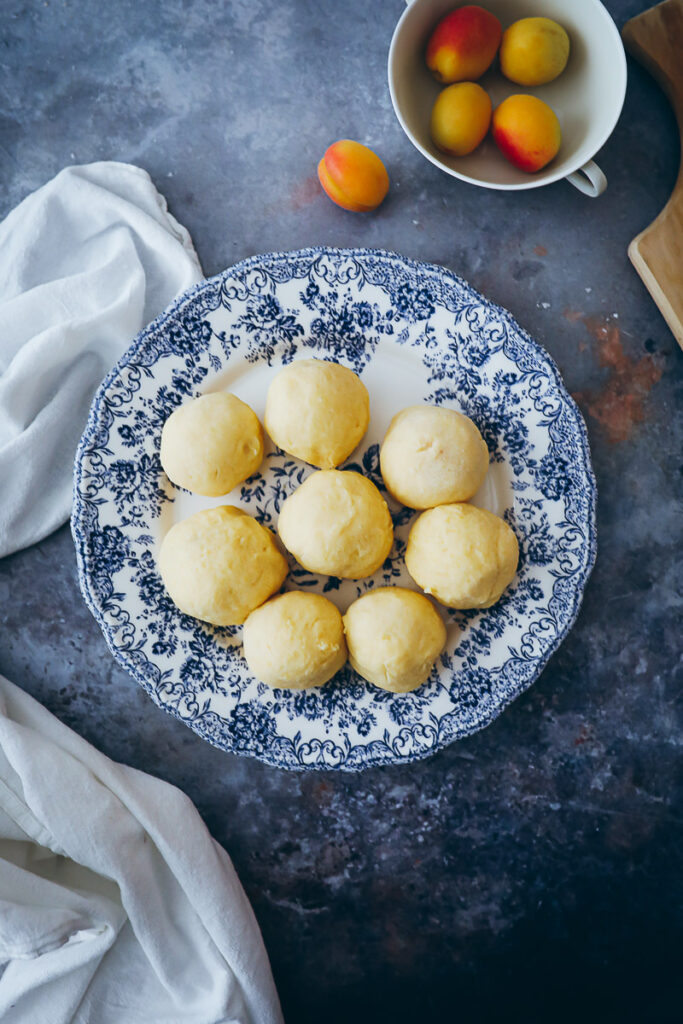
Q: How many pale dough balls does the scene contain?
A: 8